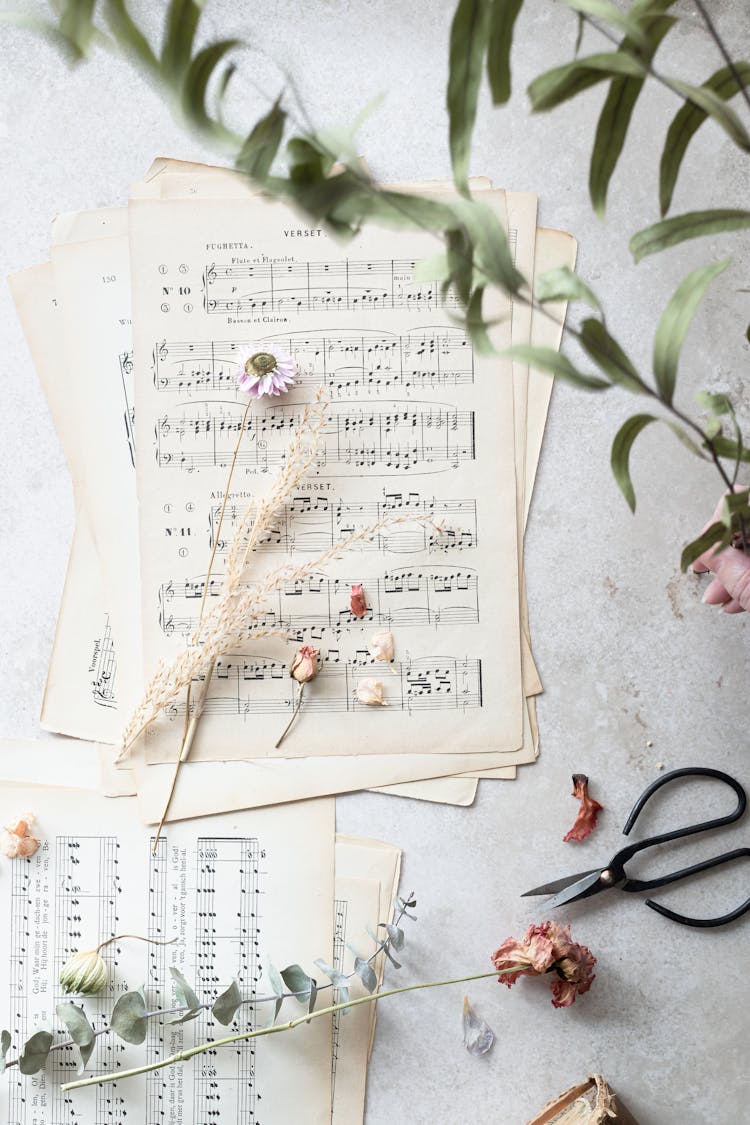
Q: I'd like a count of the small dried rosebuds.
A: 1